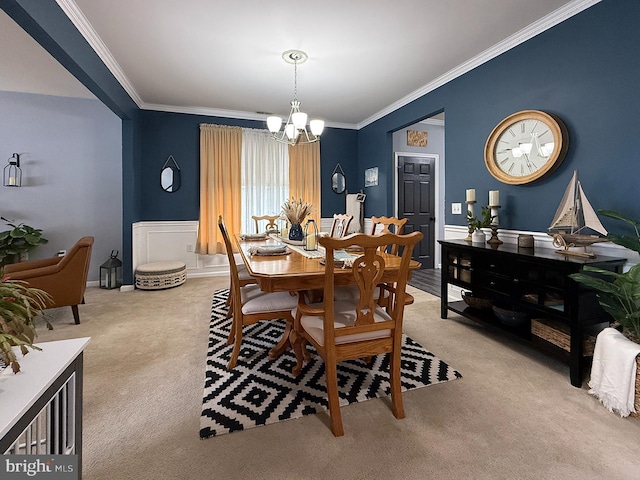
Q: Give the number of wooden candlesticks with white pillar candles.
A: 2